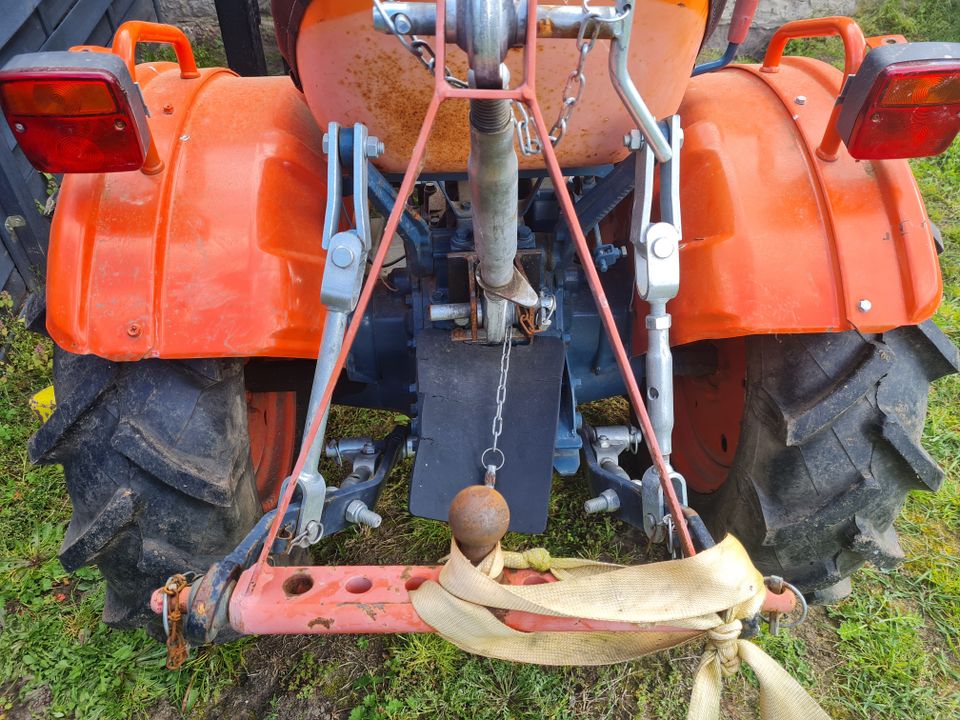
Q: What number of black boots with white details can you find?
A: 0